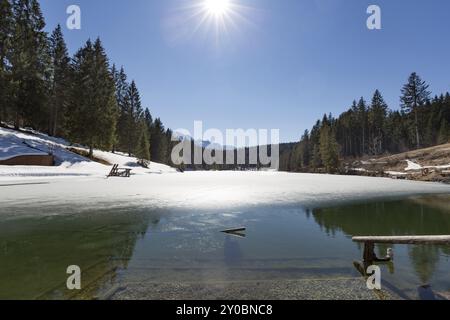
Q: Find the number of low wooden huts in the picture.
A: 1